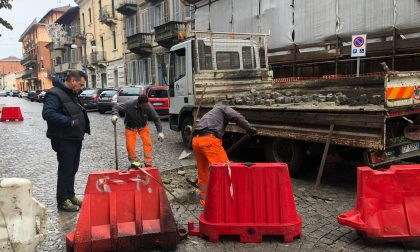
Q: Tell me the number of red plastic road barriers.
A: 4